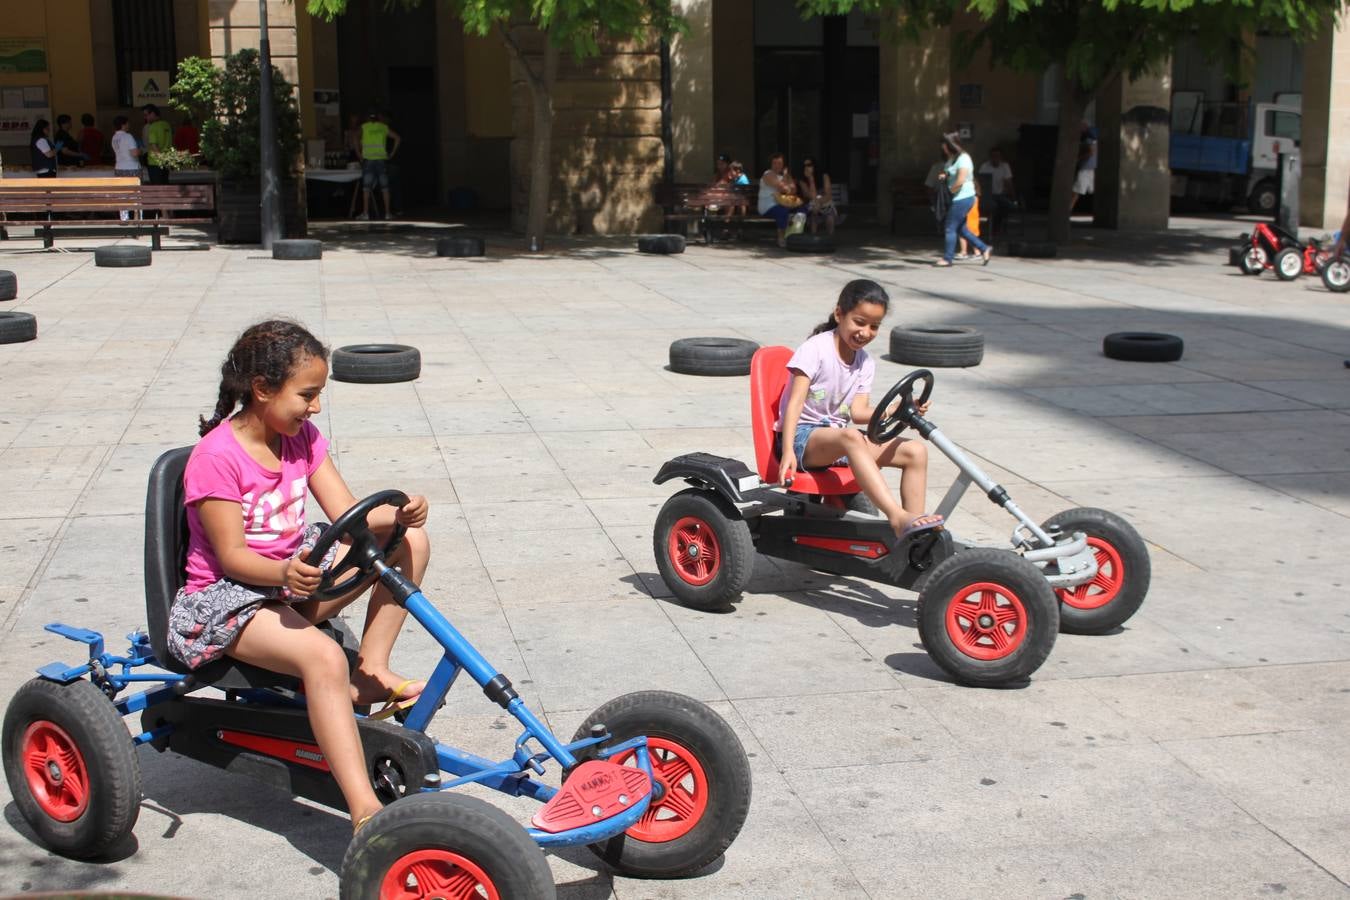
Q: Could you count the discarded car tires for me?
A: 12